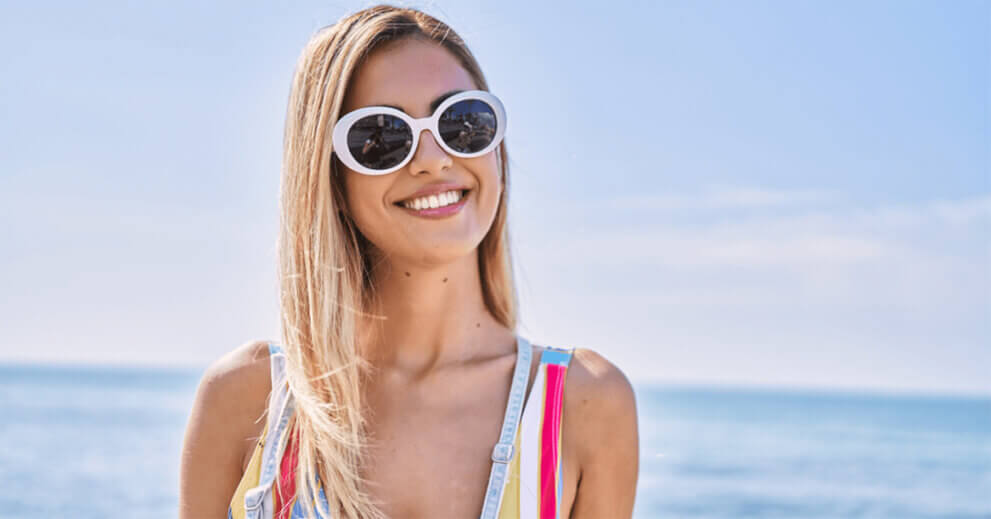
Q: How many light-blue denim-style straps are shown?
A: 2